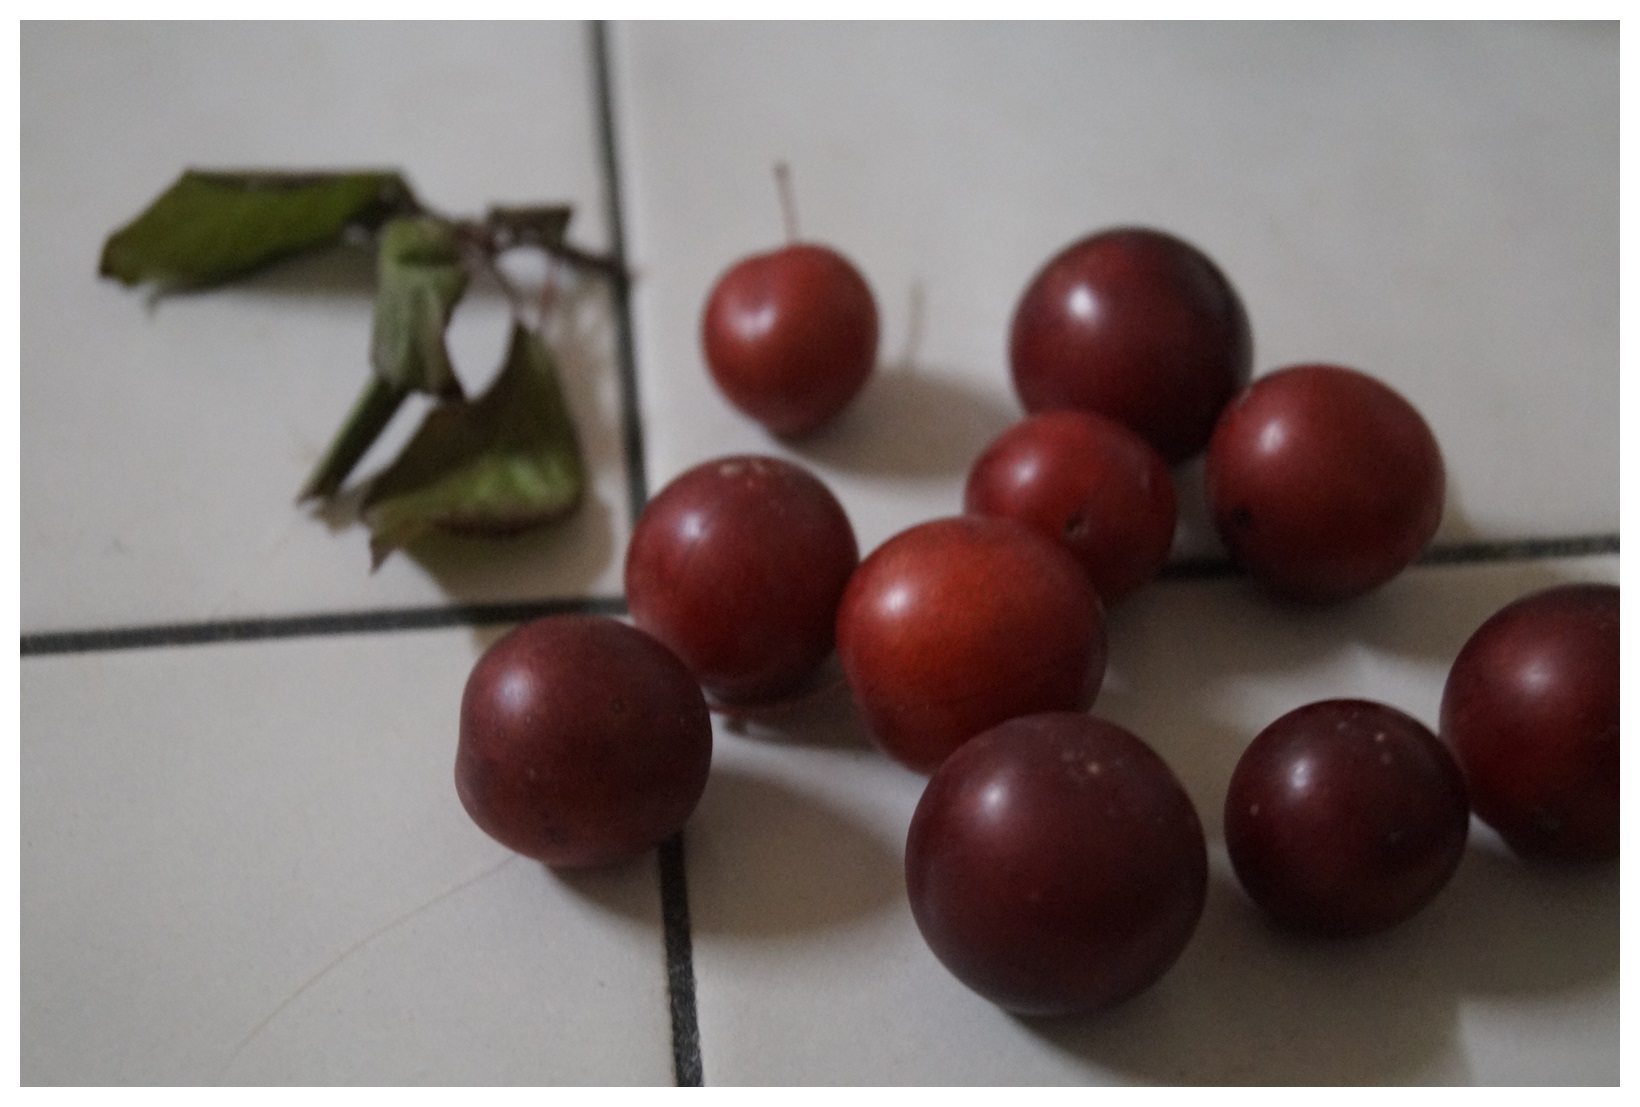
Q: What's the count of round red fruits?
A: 10